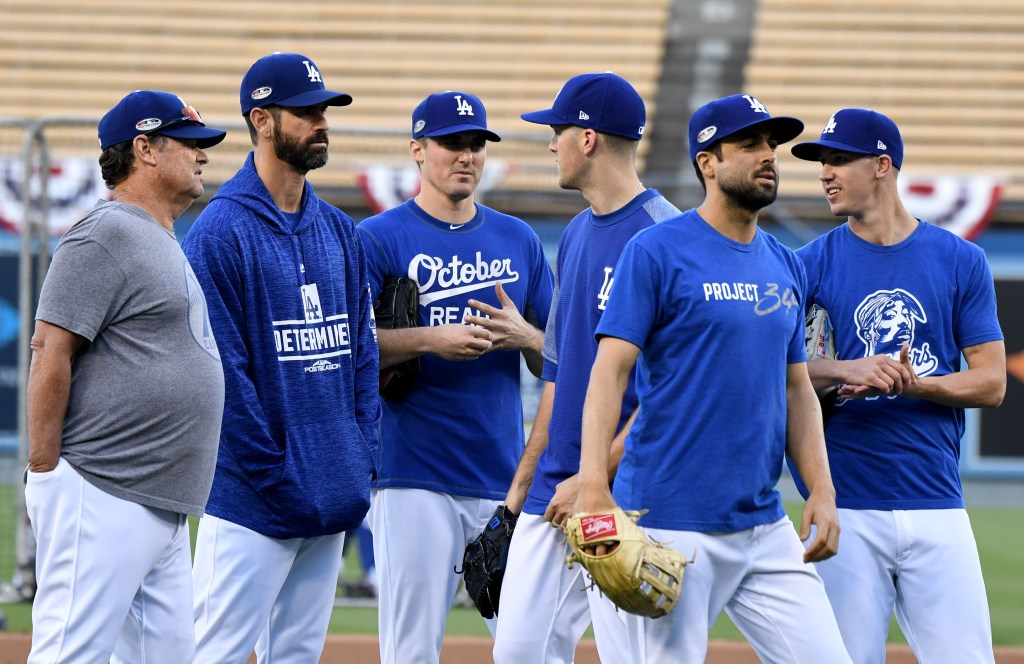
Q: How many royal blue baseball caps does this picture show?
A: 6